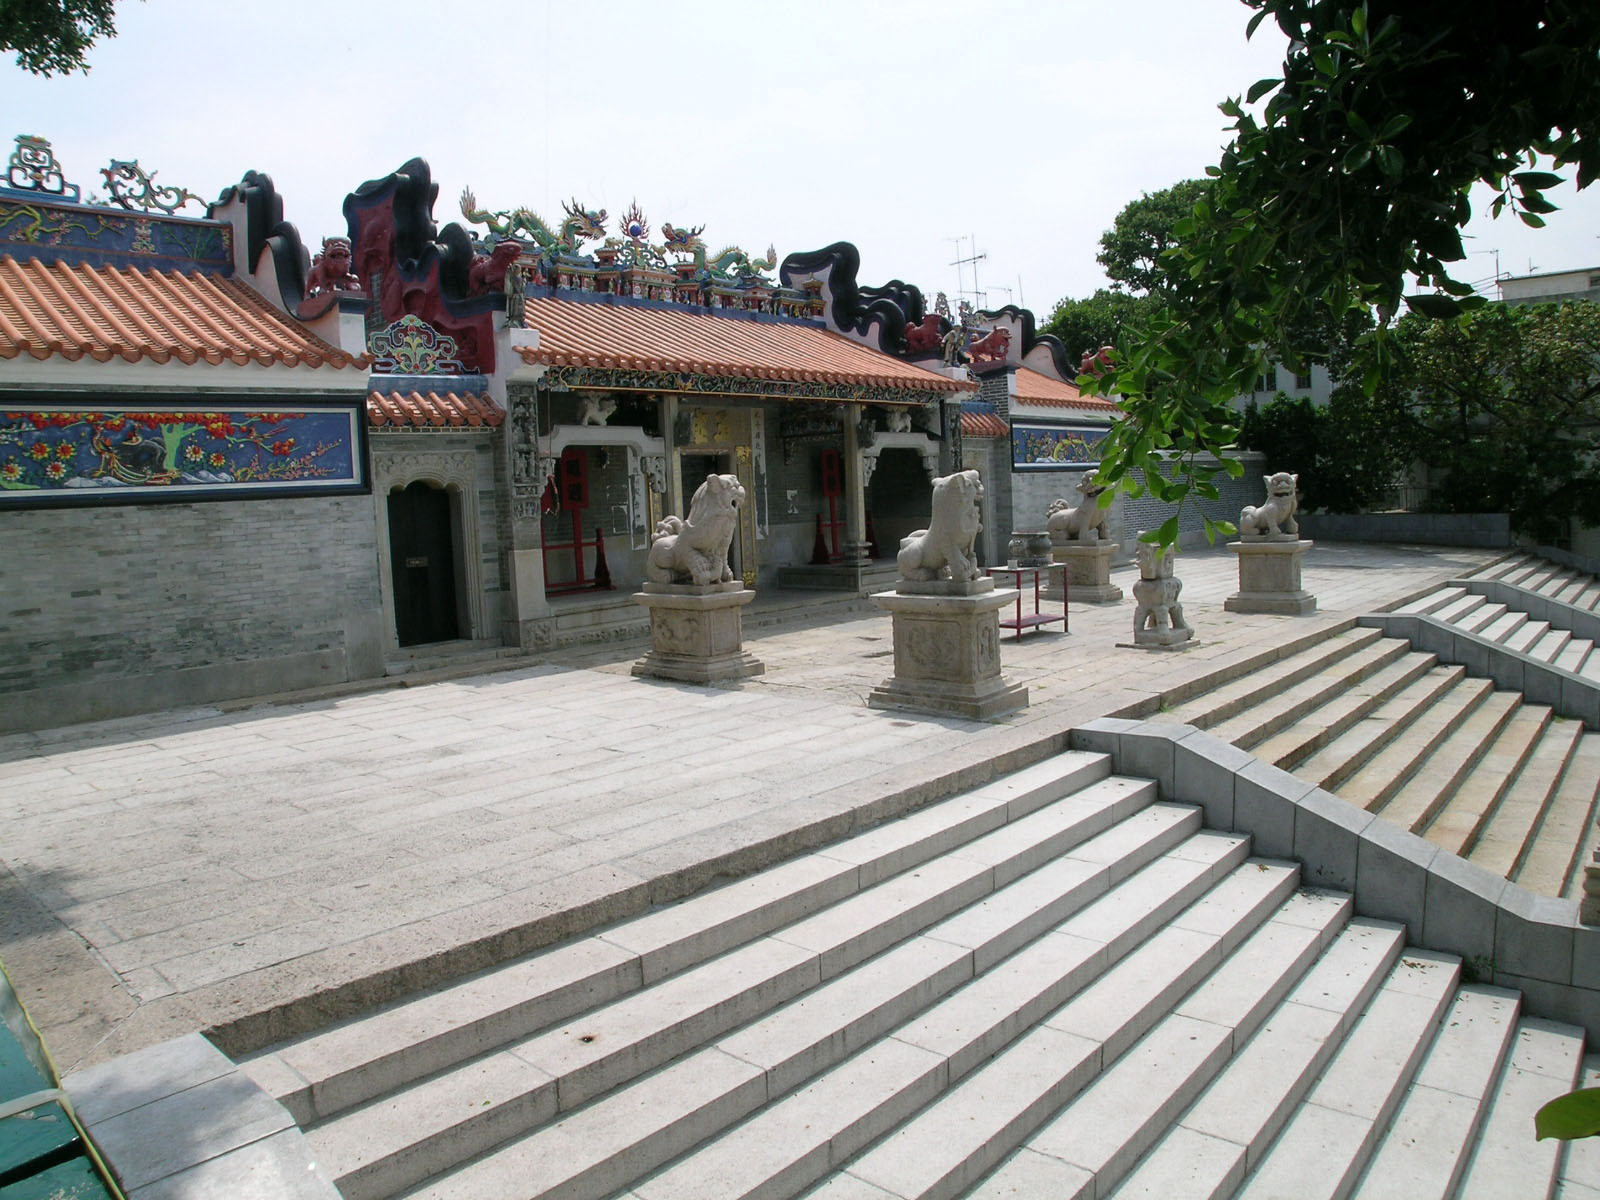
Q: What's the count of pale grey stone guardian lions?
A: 4